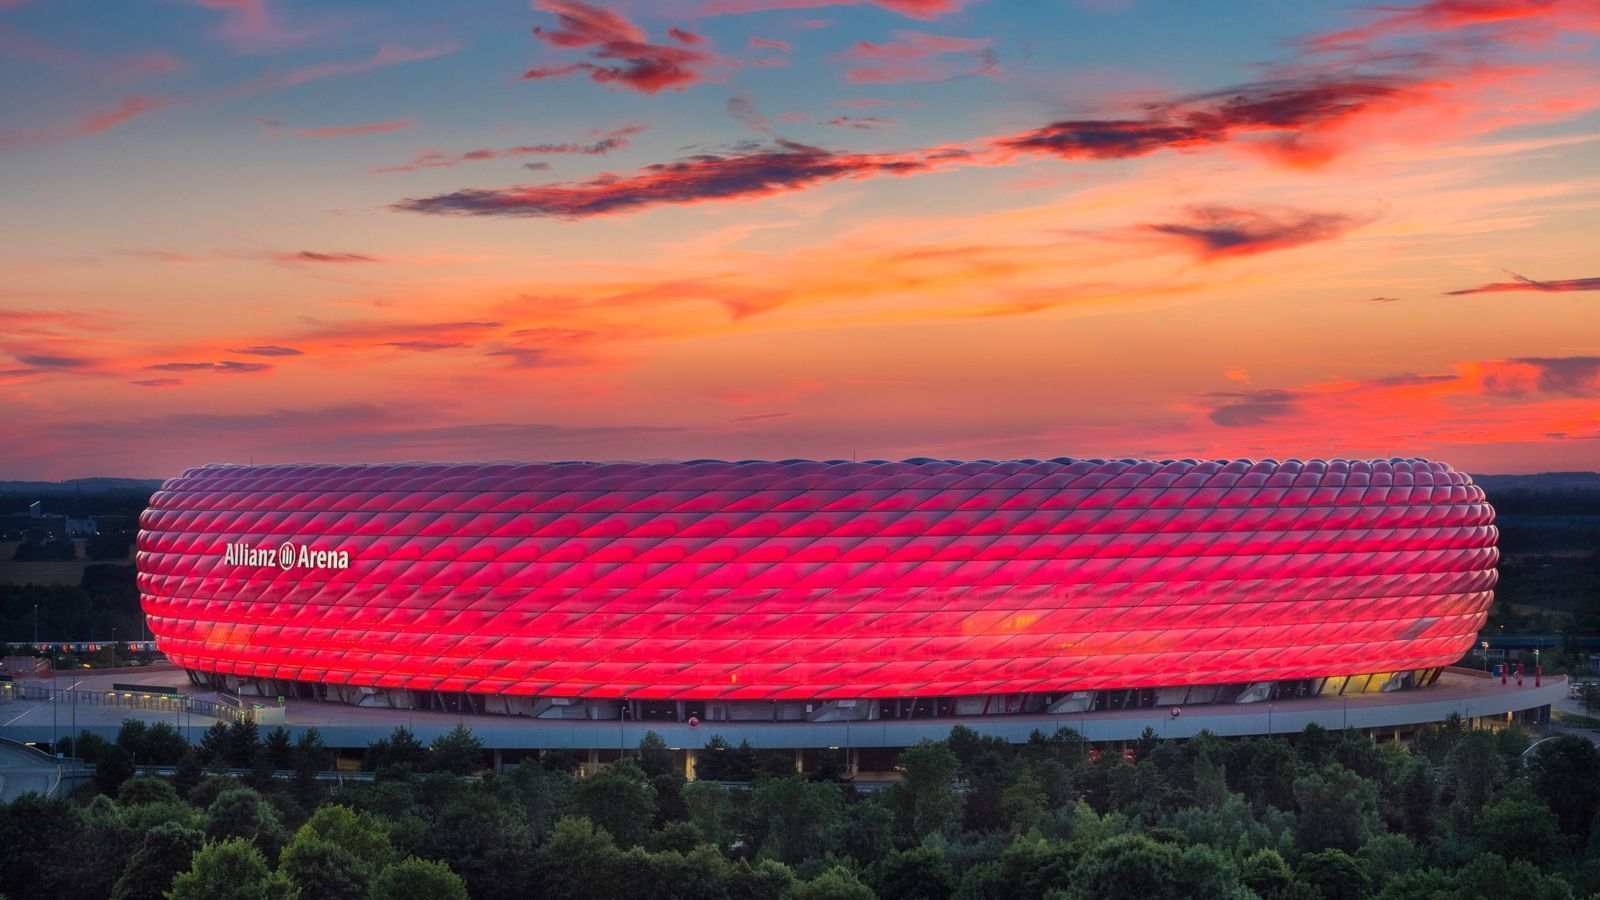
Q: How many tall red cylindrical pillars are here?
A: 3